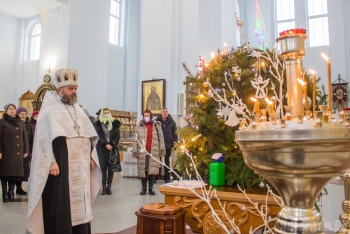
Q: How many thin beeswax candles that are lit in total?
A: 5